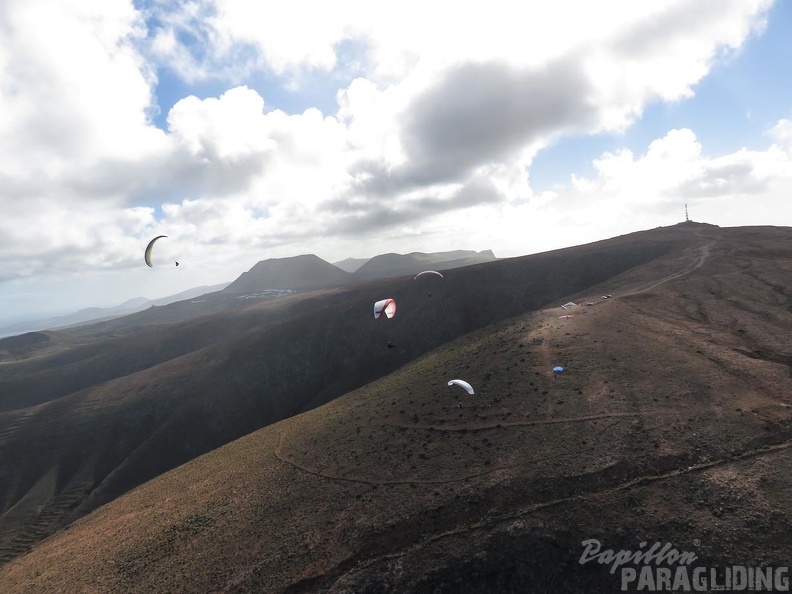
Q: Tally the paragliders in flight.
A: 5